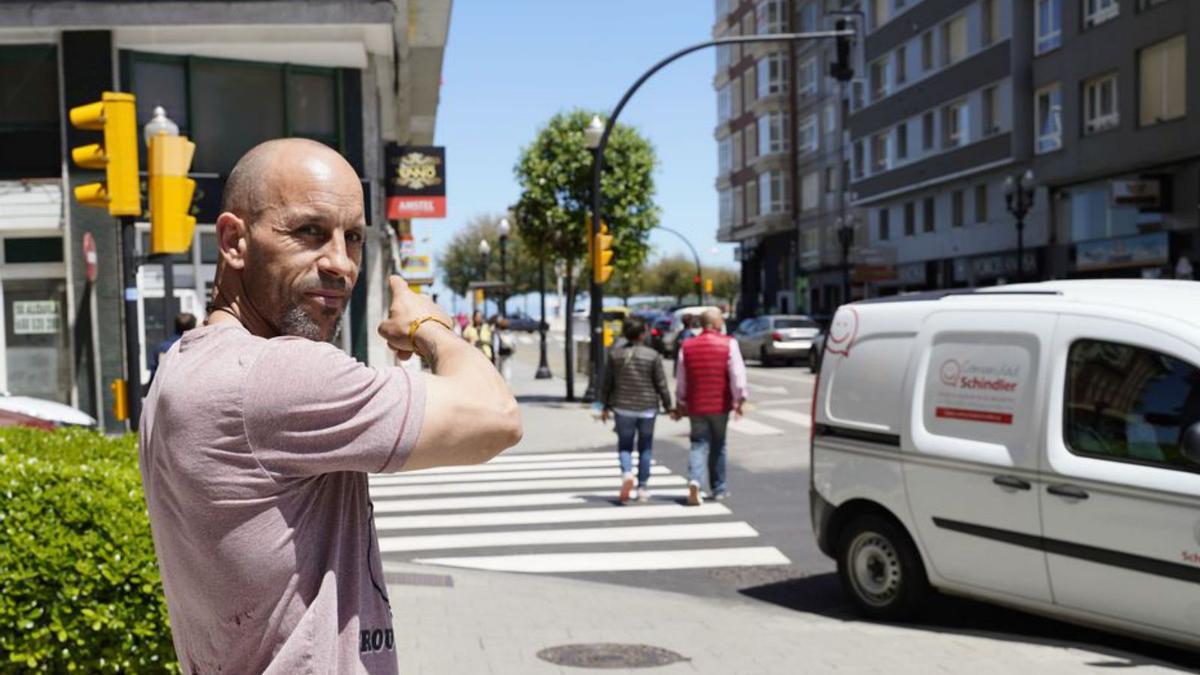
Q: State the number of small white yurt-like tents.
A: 0